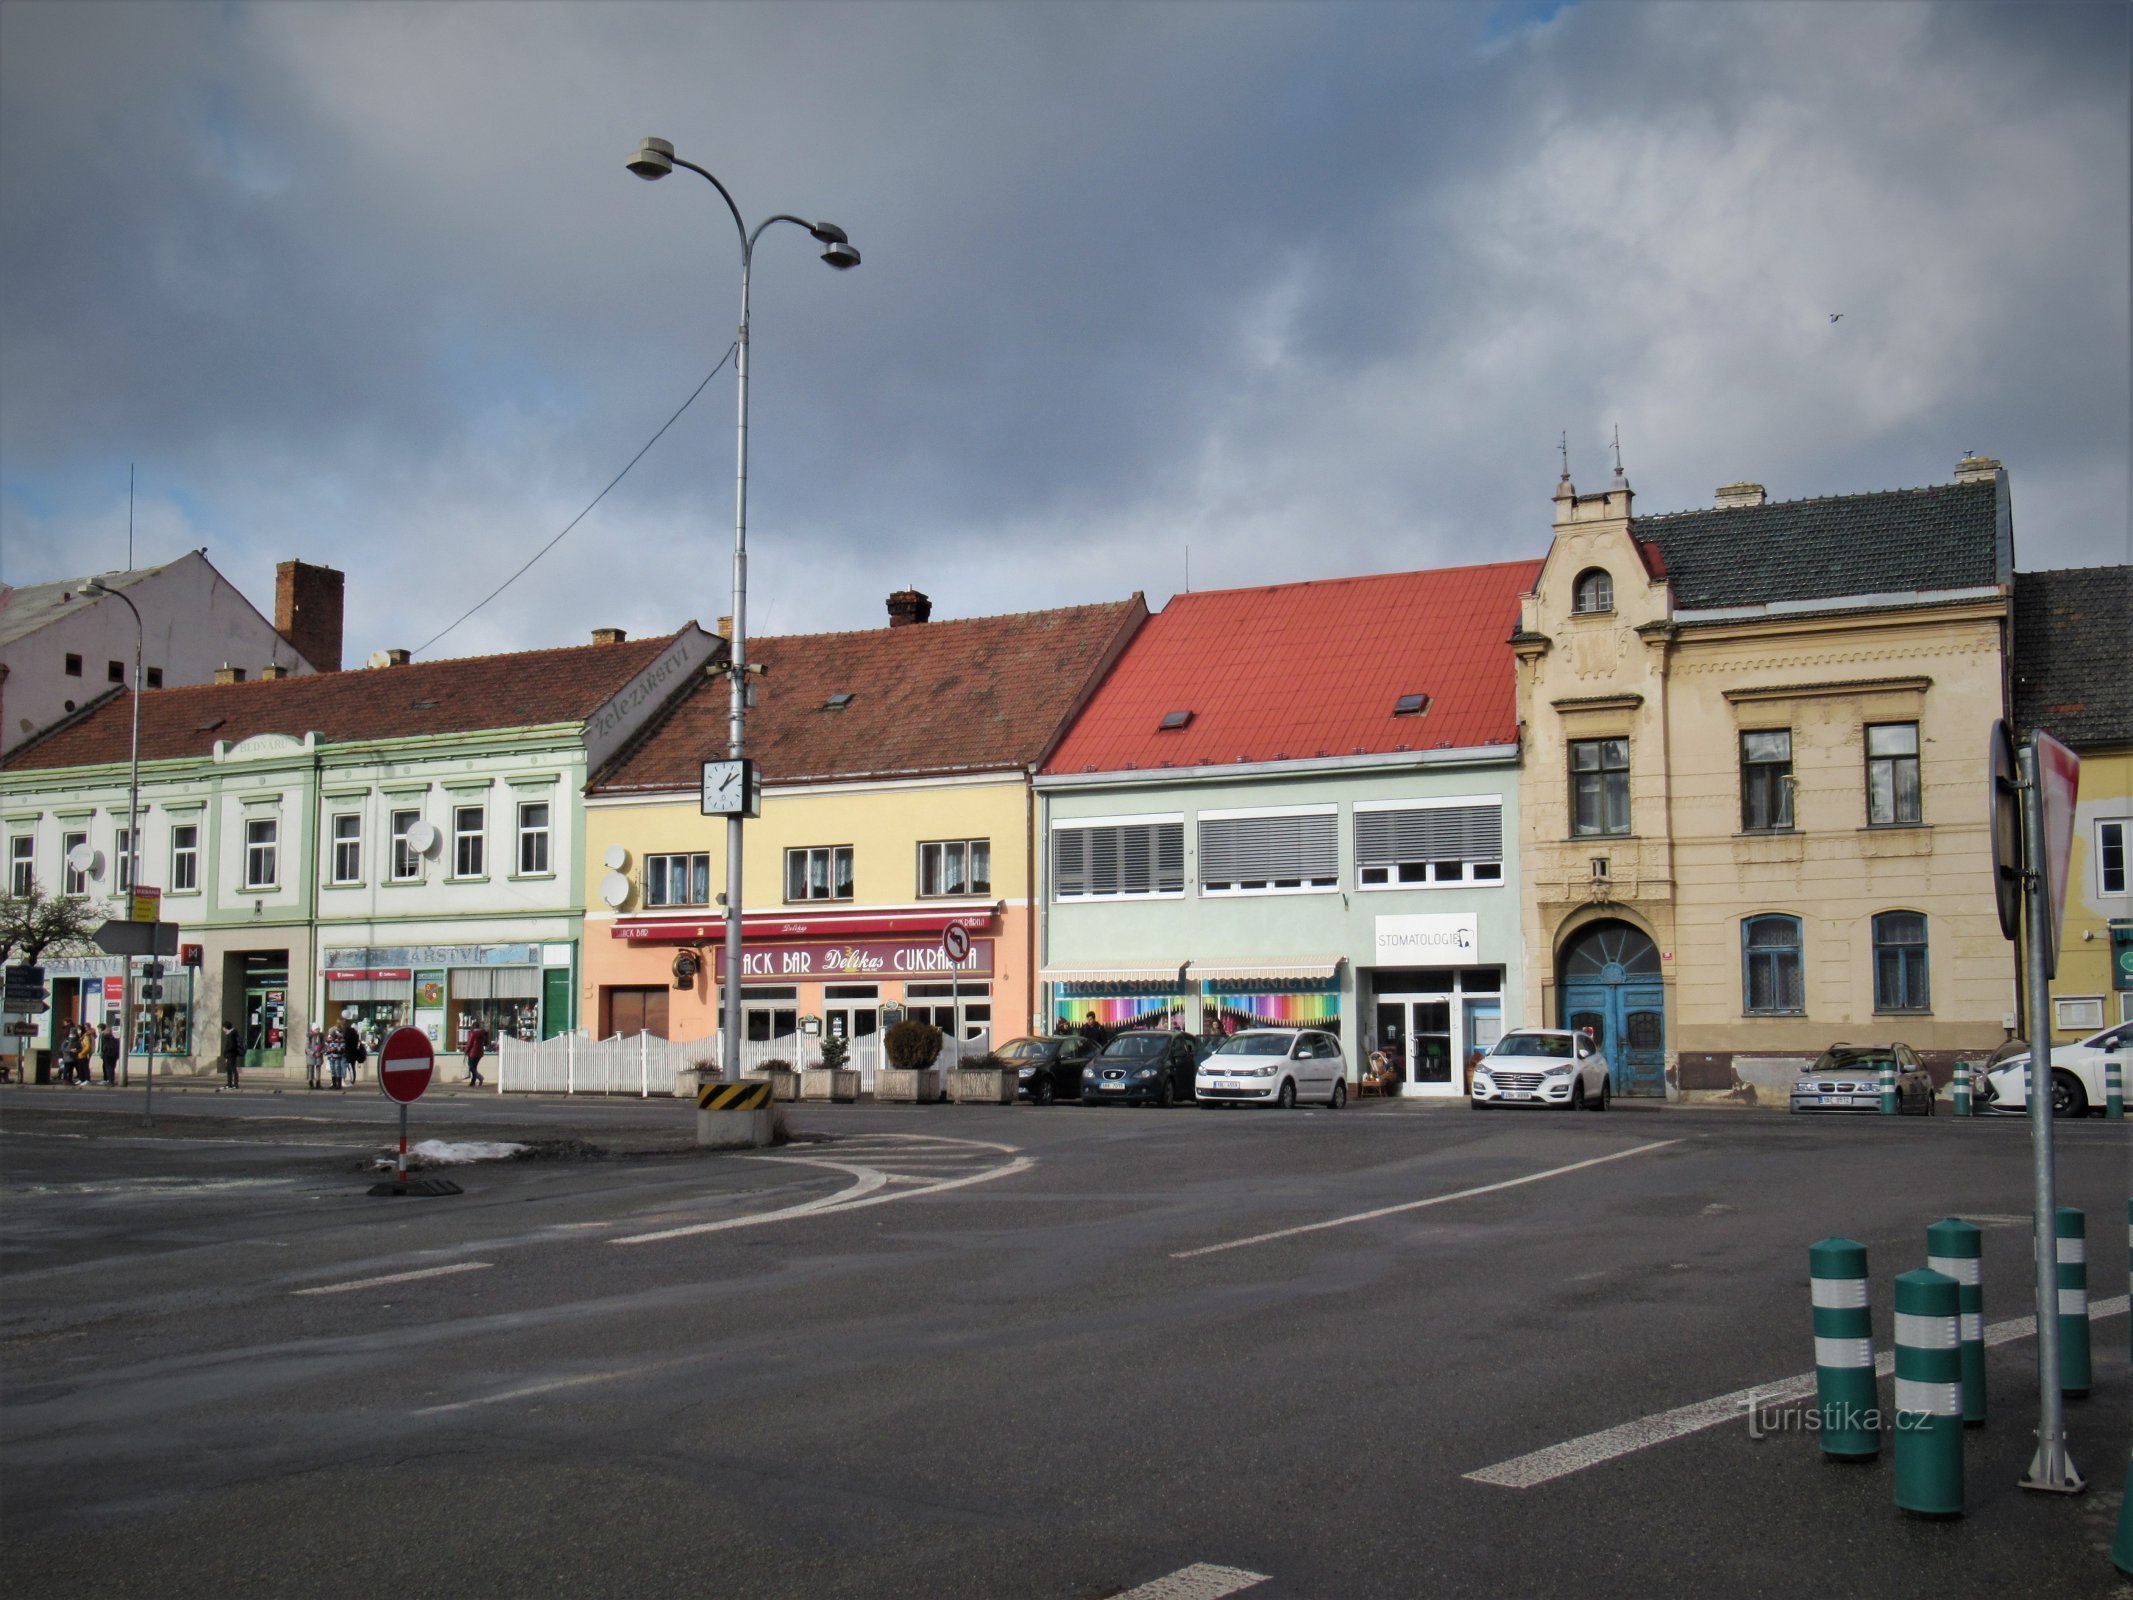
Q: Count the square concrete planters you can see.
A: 5